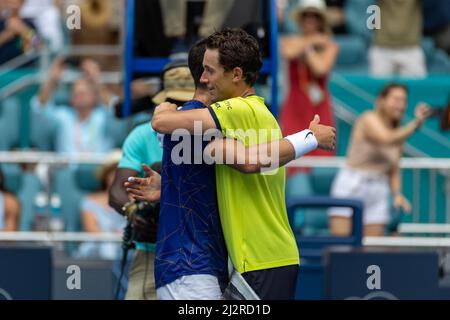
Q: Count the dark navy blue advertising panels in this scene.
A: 2